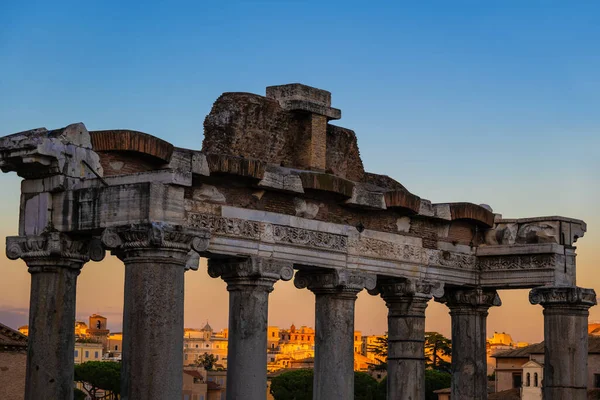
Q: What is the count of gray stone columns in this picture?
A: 7